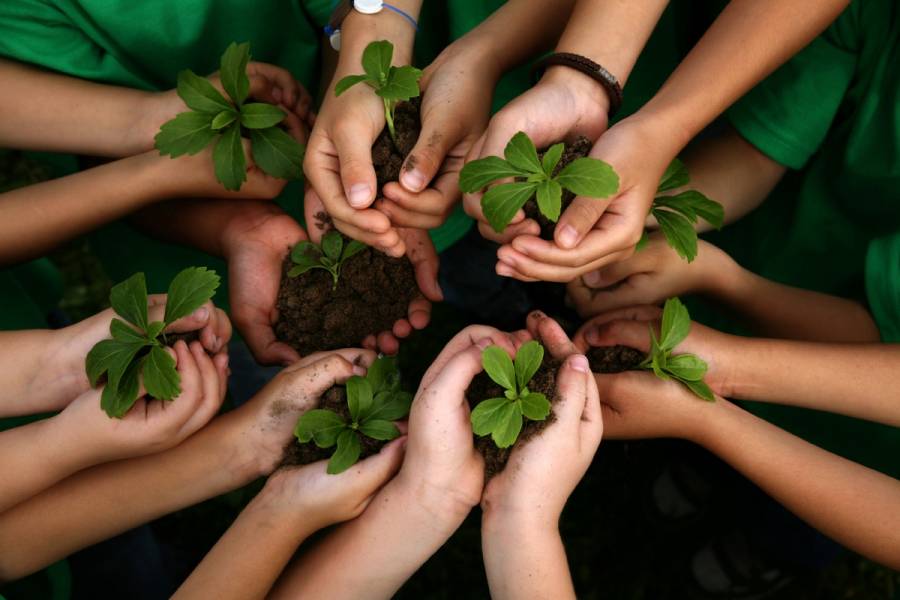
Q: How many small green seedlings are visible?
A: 9